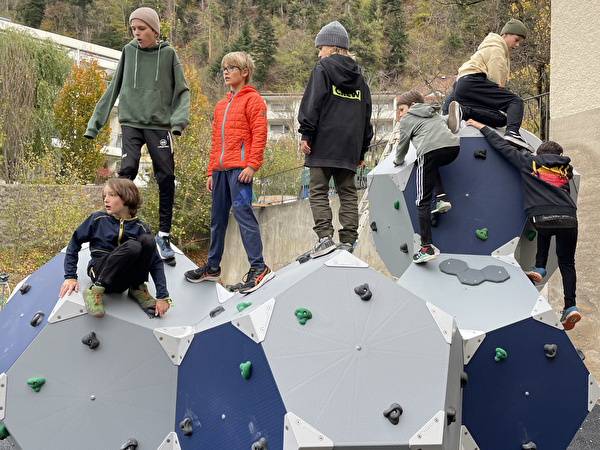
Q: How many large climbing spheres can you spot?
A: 4